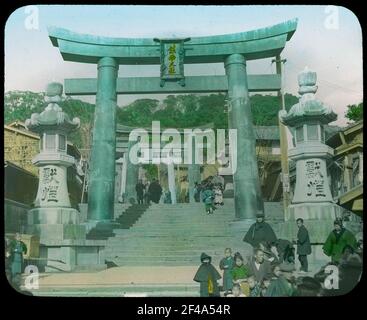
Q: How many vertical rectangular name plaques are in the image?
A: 1